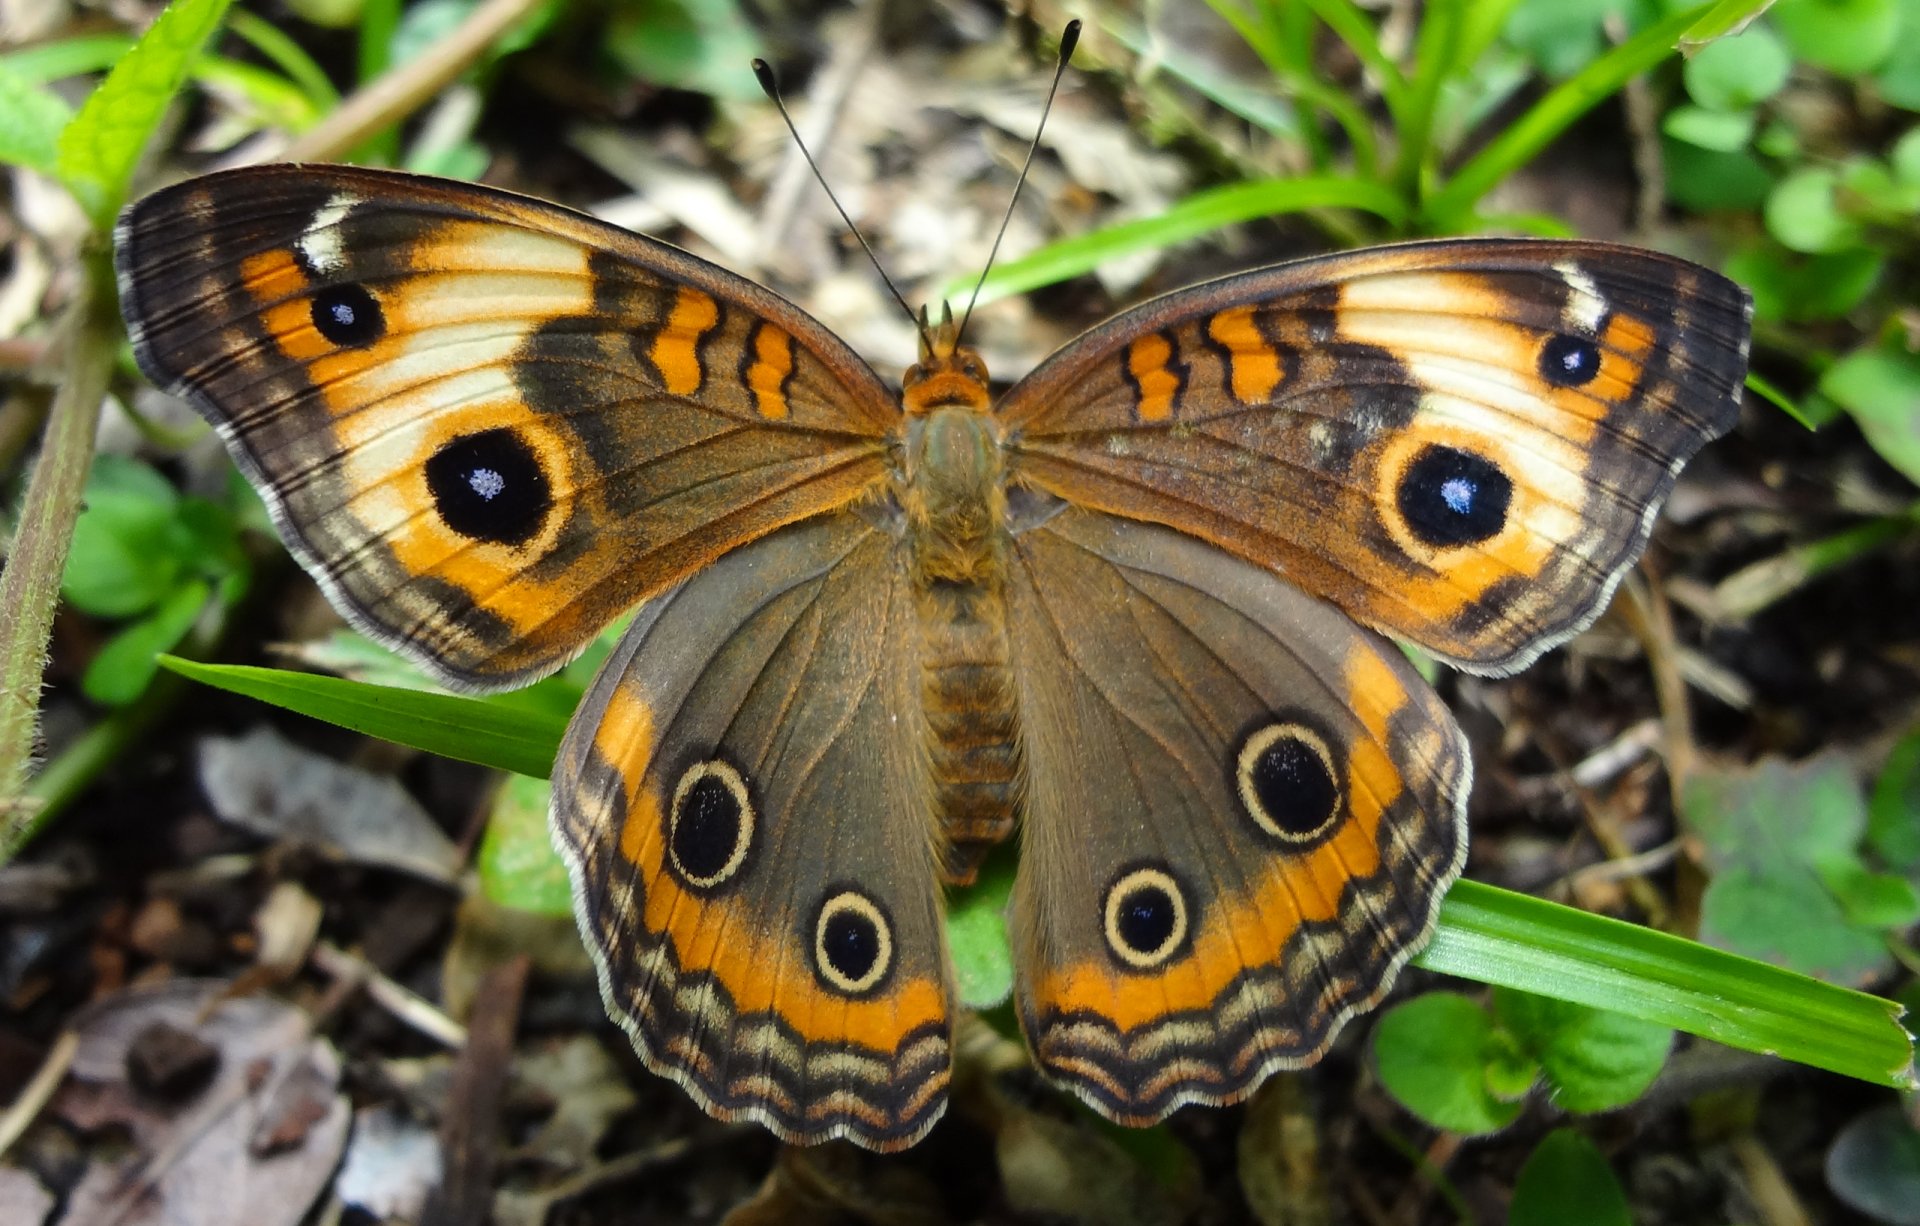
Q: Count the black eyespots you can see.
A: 8